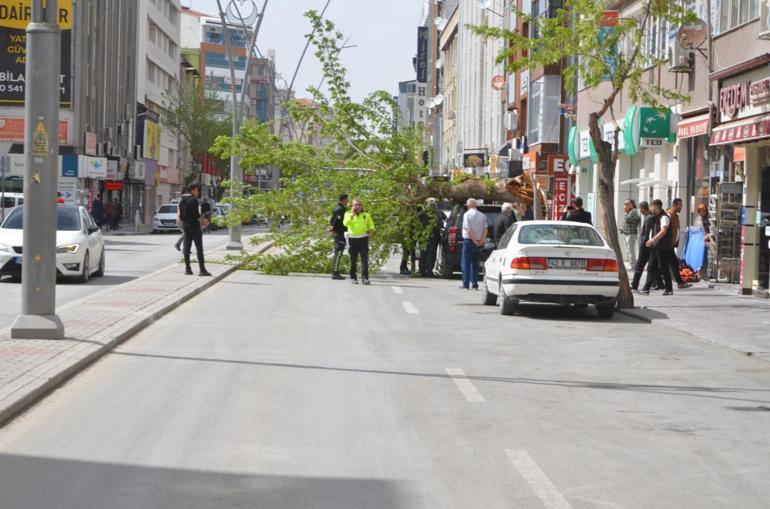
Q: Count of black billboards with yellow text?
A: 1